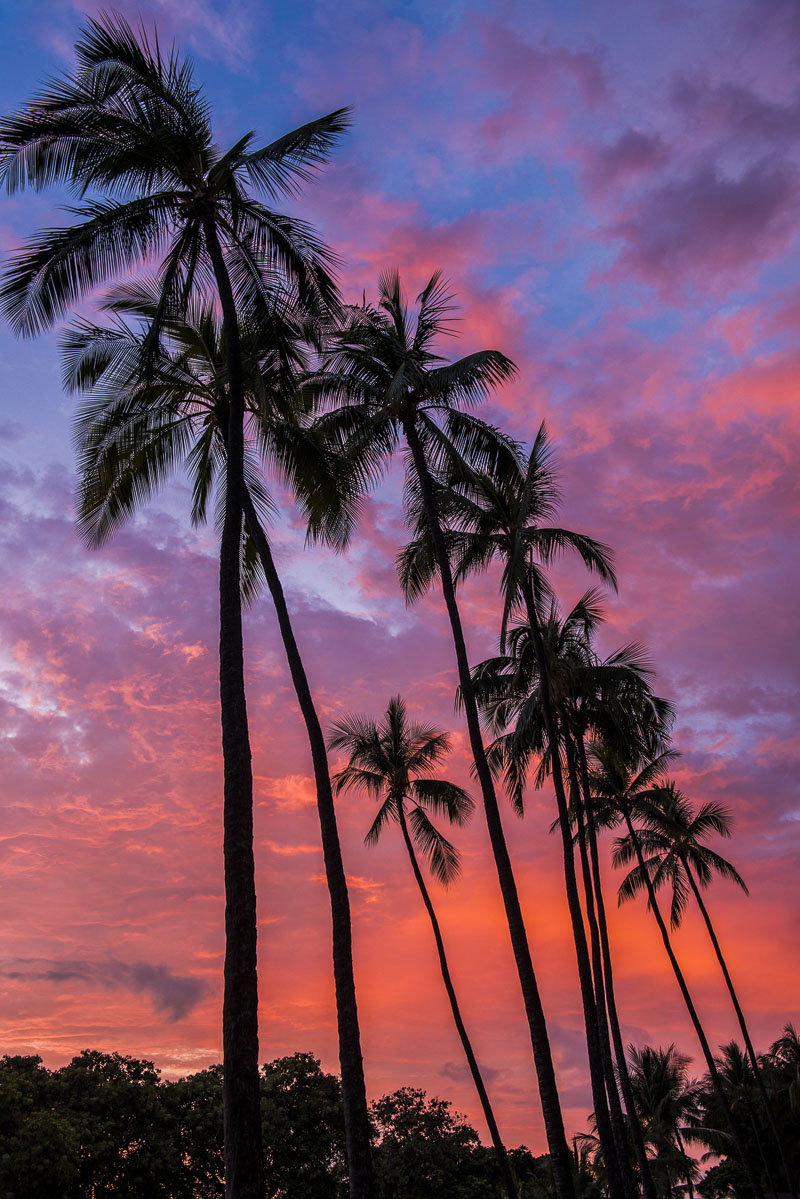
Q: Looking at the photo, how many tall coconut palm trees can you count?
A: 9